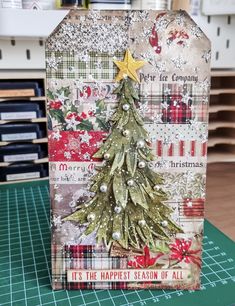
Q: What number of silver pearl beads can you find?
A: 13